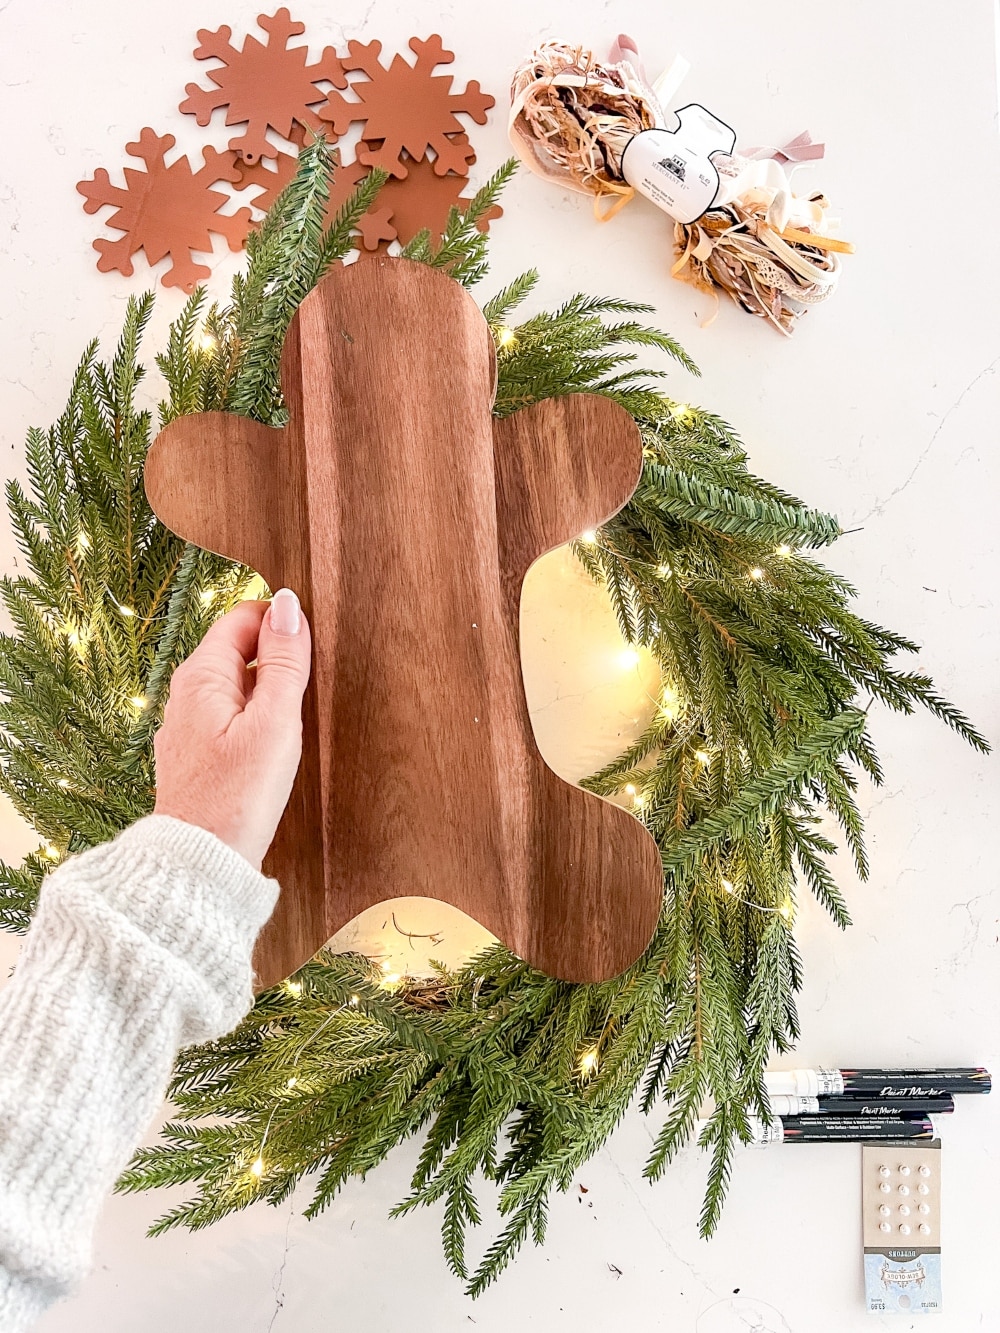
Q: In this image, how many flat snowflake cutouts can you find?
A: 5